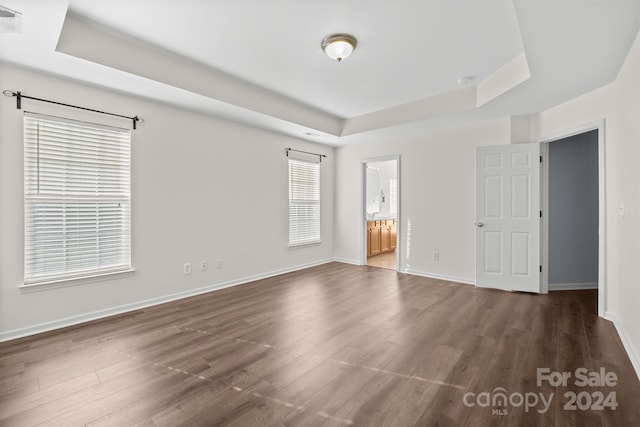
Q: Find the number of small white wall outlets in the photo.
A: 4